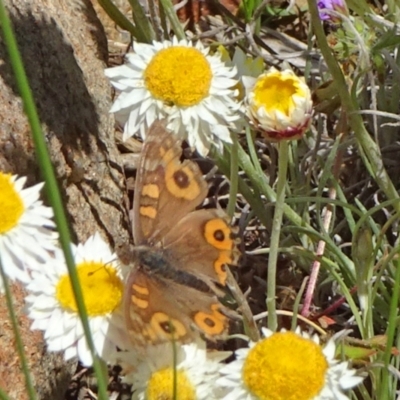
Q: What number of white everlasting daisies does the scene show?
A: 6